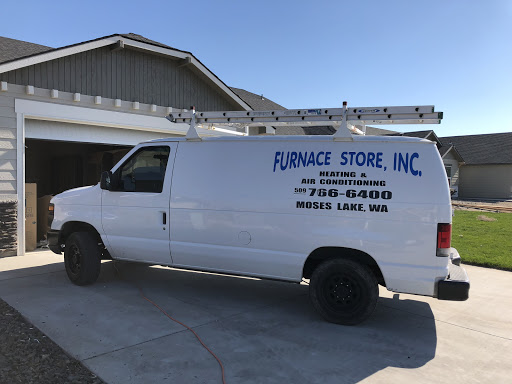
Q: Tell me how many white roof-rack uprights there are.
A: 2